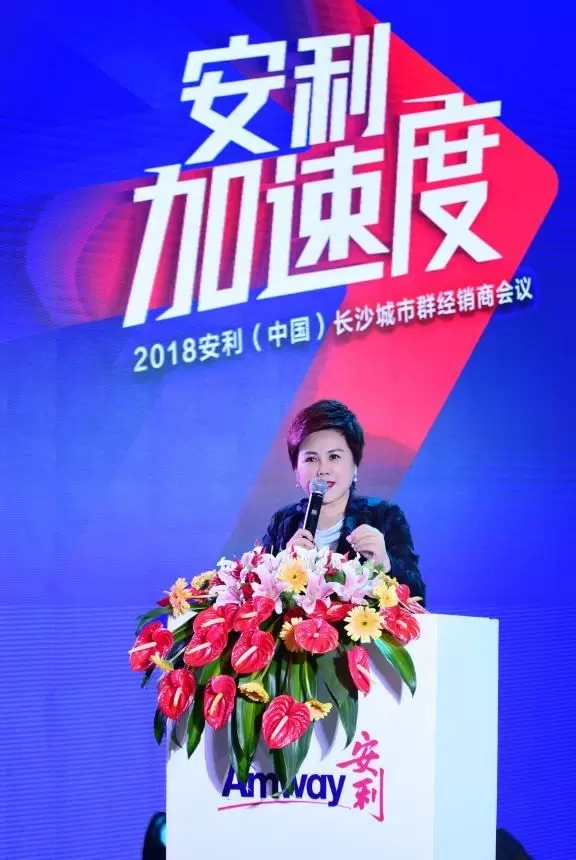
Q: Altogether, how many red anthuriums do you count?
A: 13